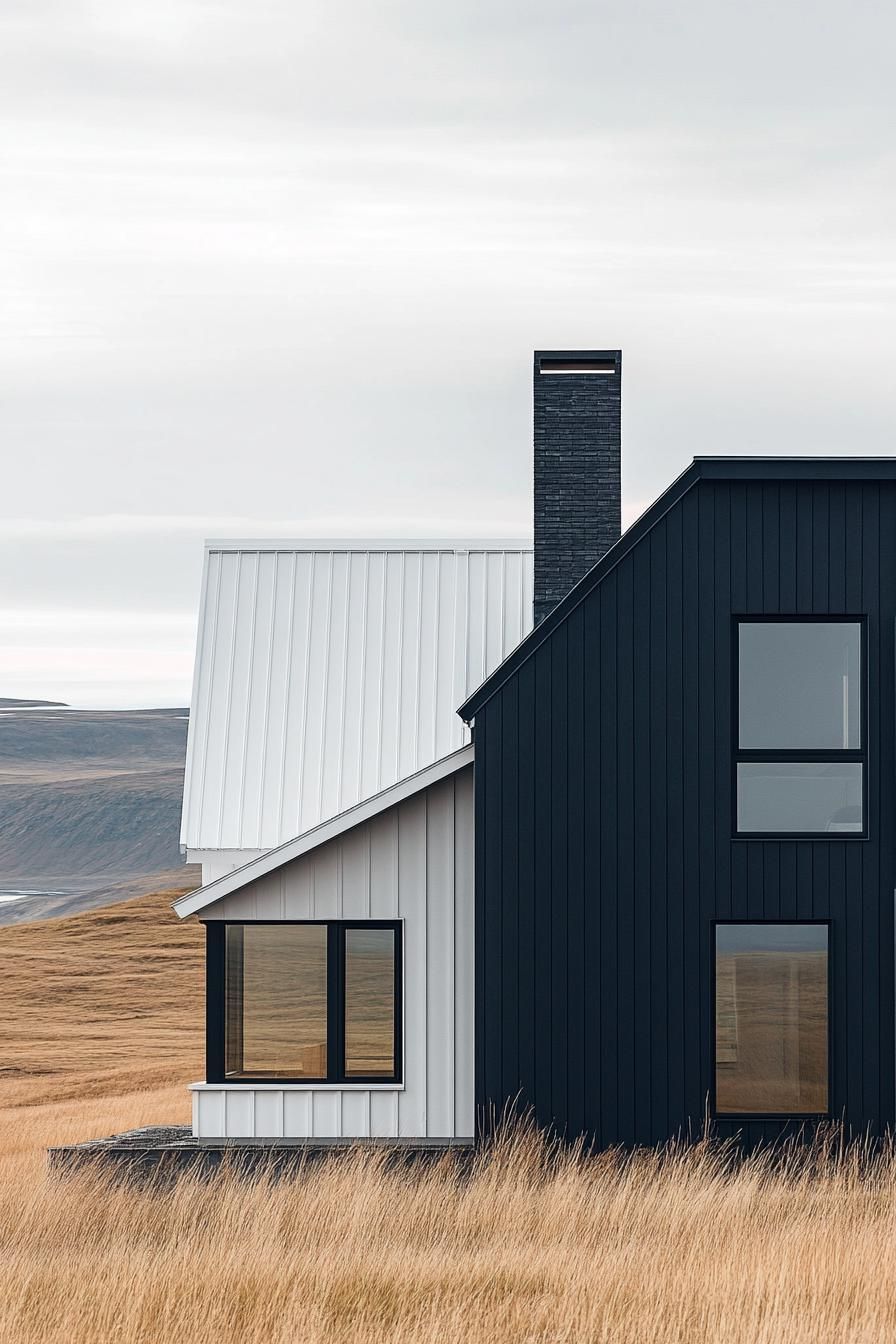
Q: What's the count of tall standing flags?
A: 0